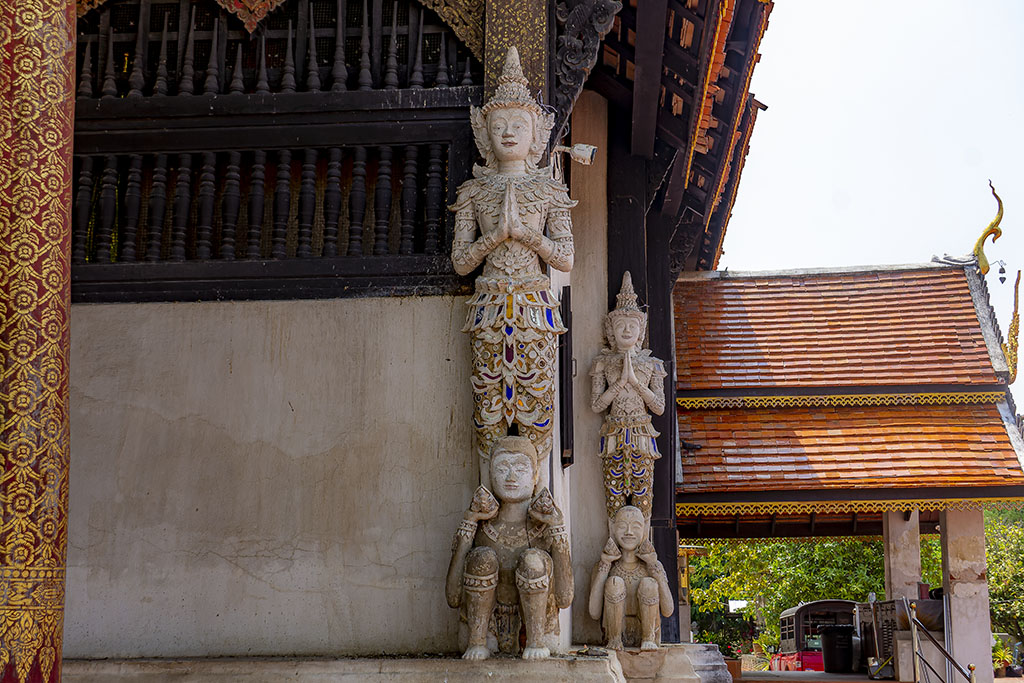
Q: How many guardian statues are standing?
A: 2